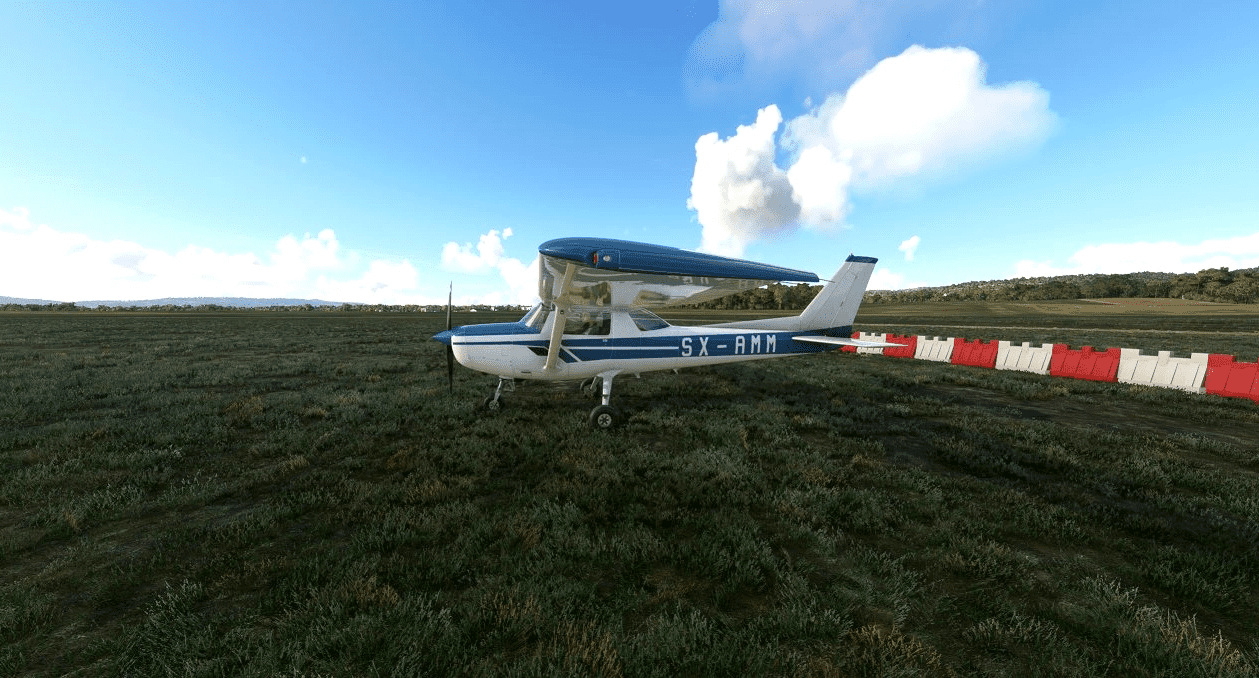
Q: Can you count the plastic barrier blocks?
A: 9